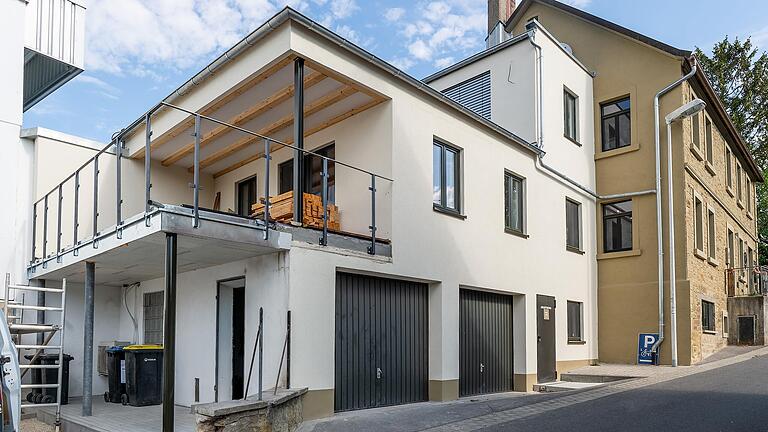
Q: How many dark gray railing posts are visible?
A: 11